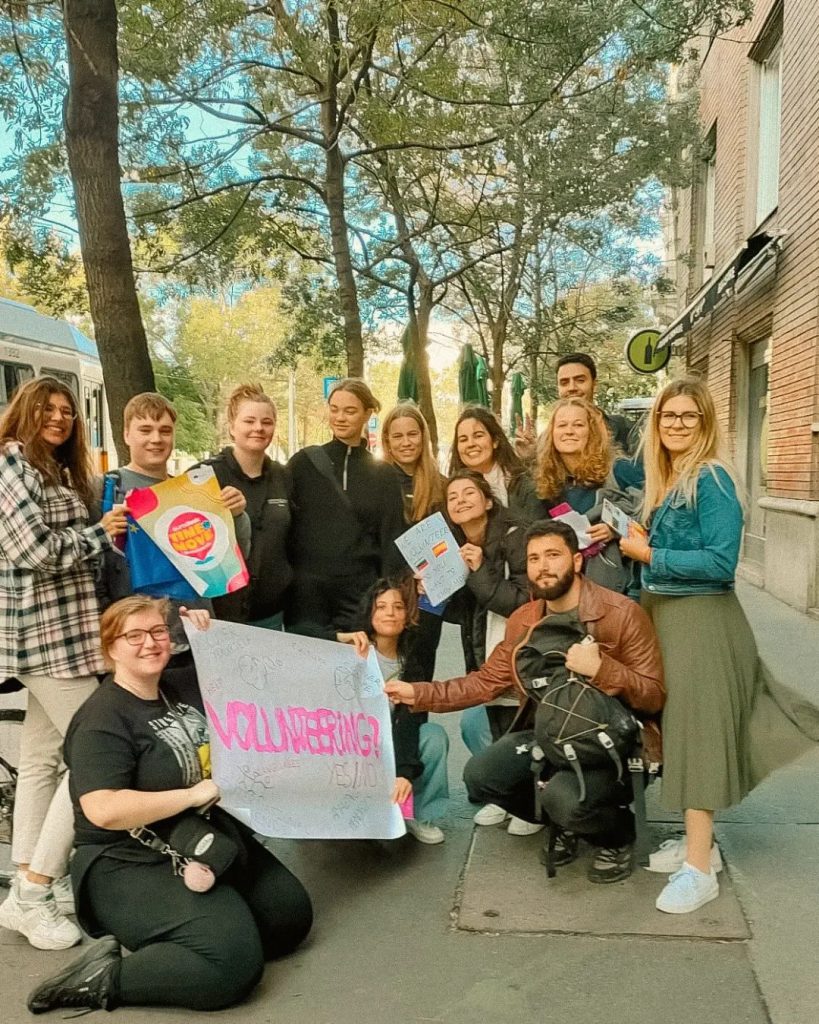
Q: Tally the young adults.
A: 13